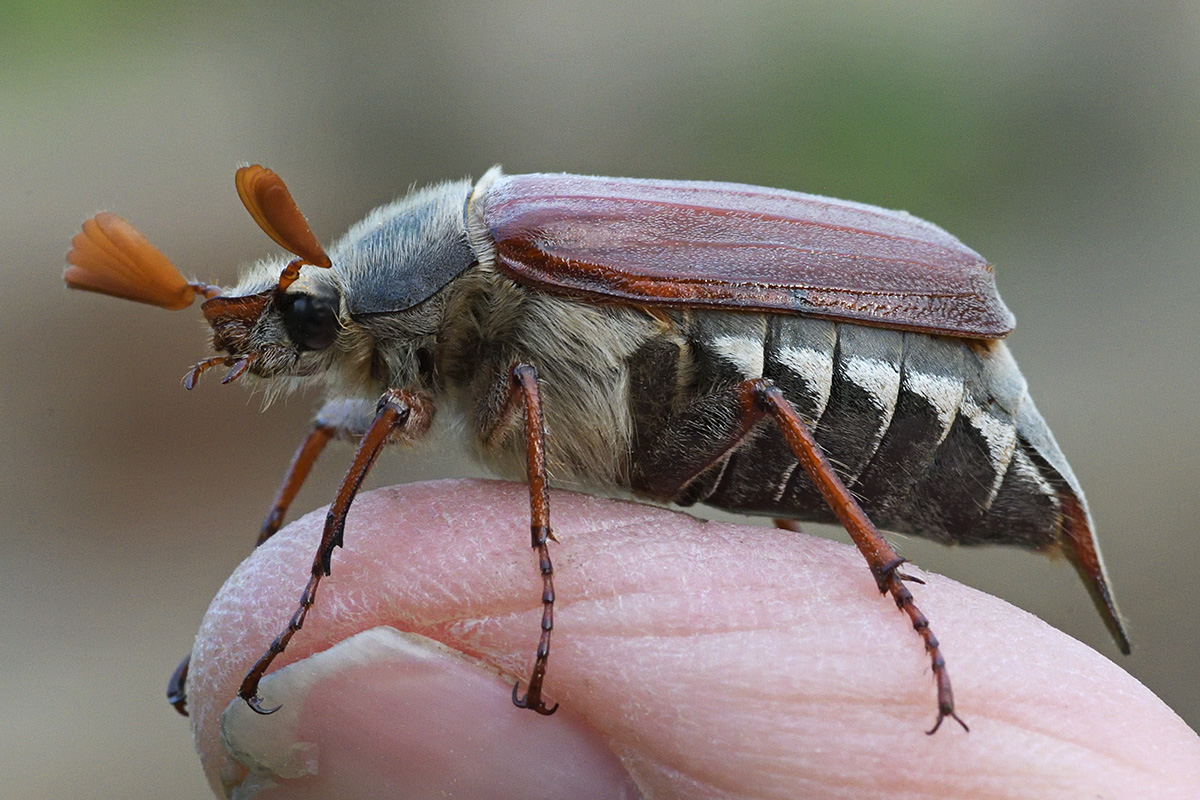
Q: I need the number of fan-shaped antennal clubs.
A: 2